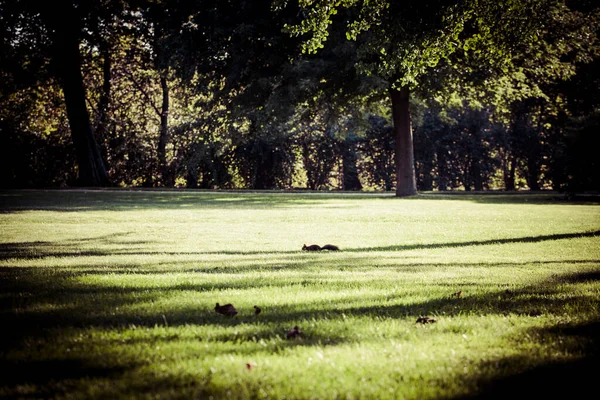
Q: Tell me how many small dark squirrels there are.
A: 1